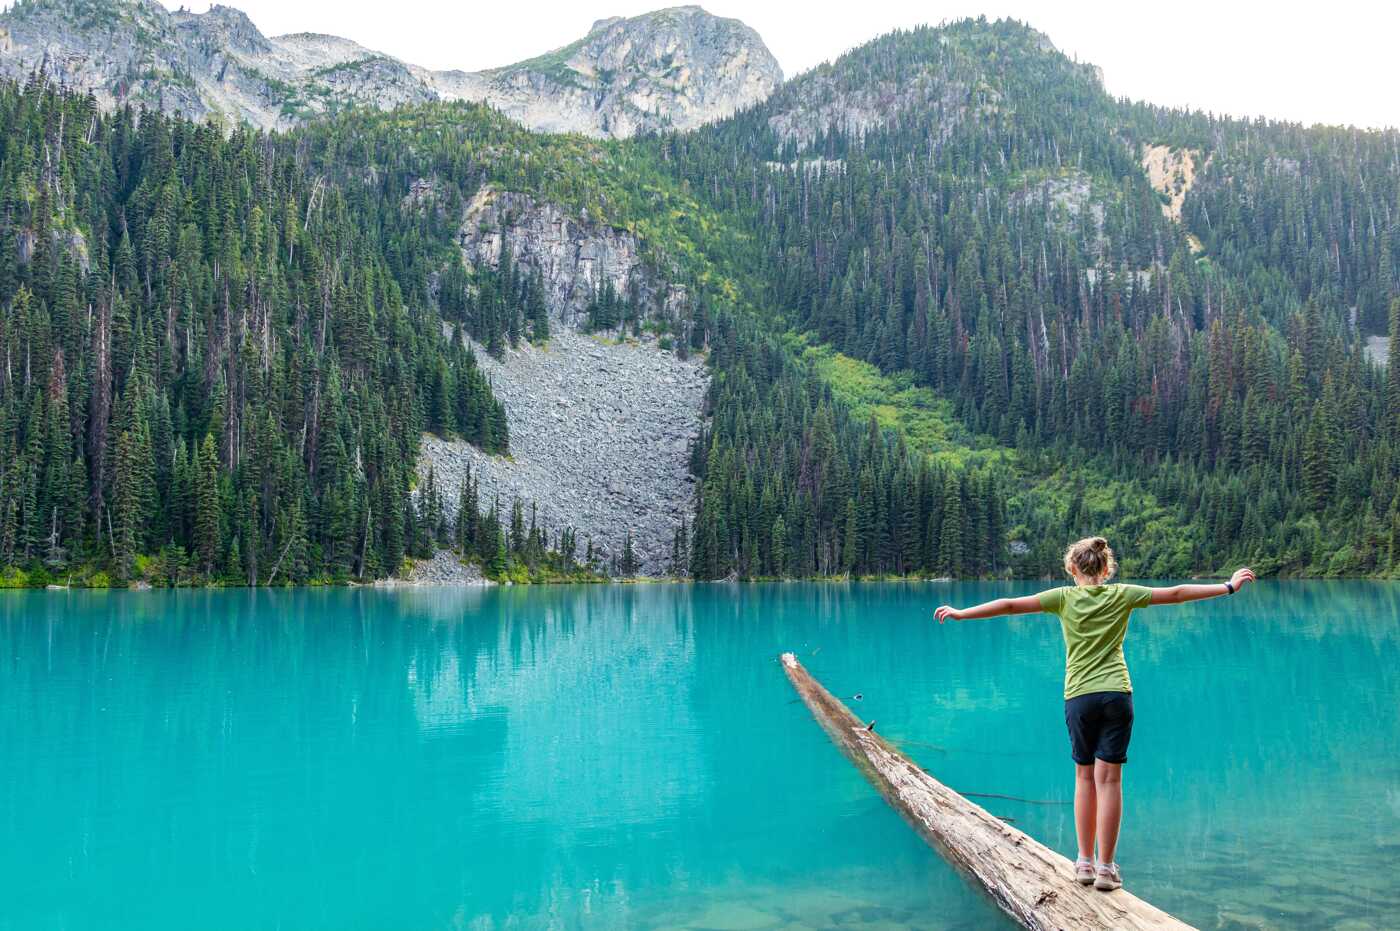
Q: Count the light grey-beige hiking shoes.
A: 2